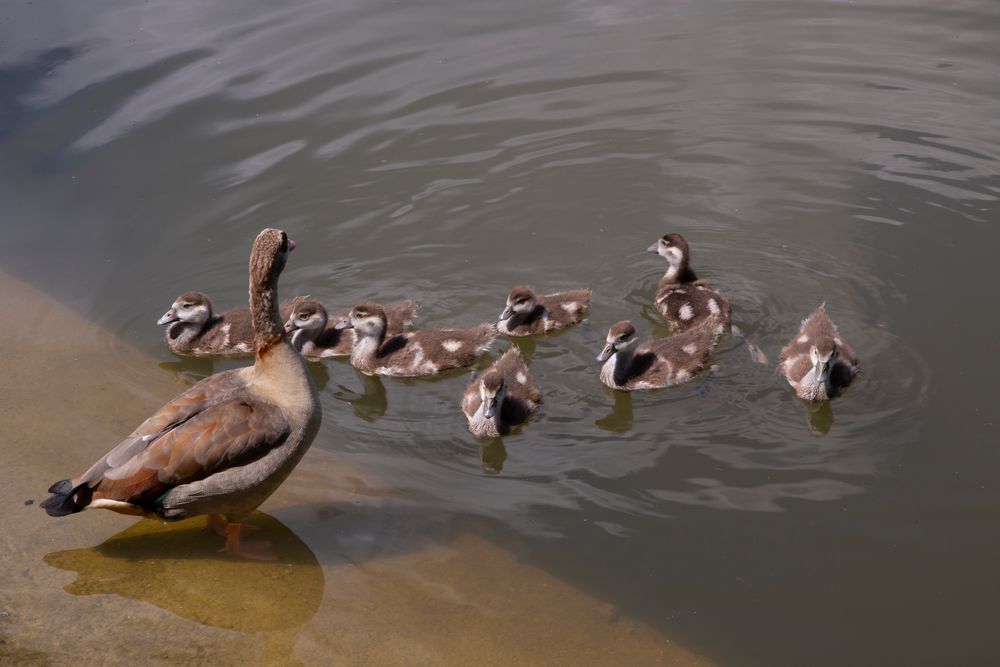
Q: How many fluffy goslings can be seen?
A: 8